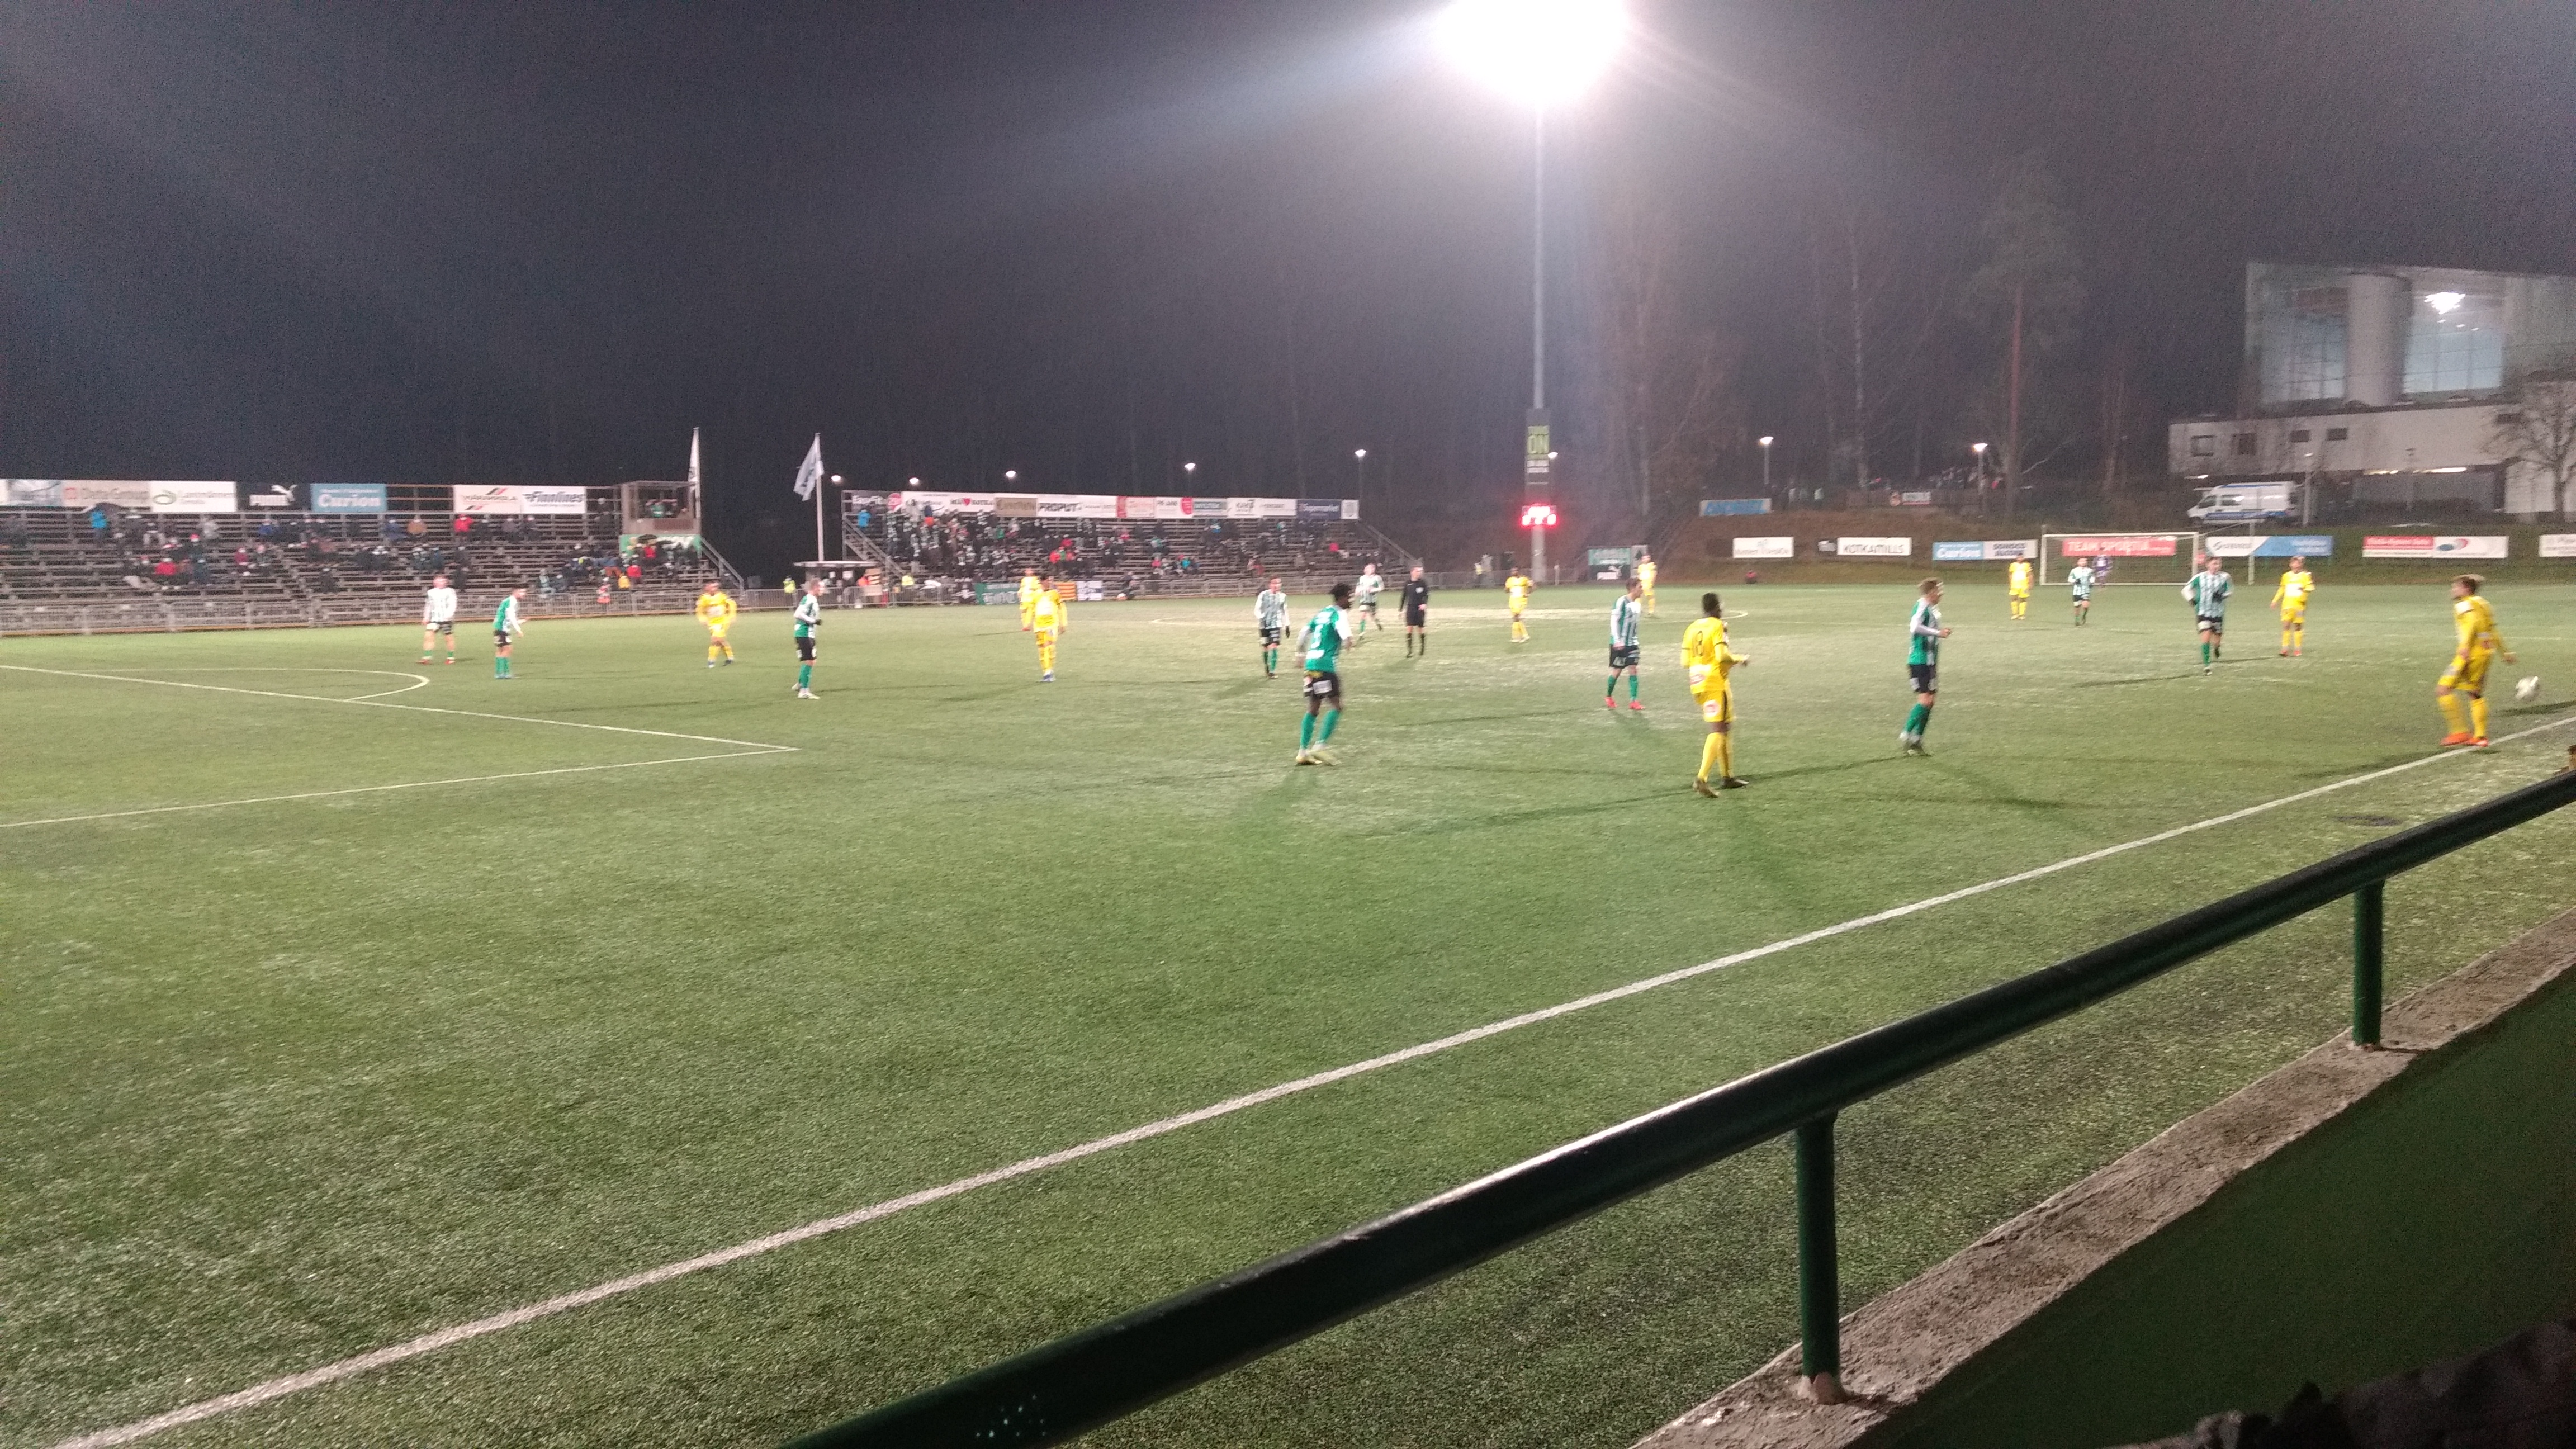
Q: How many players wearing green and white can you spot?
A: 10